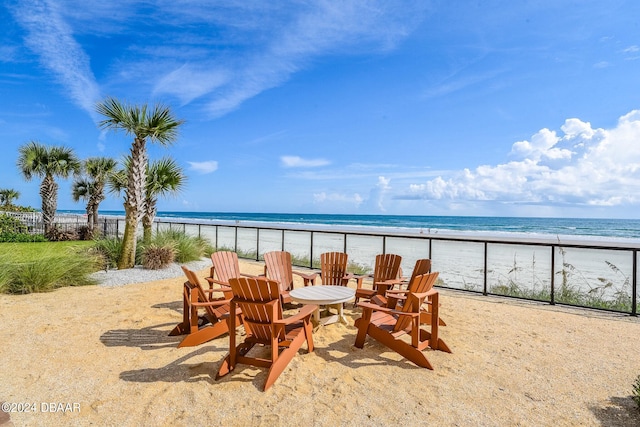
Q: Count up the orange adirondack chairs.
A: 8